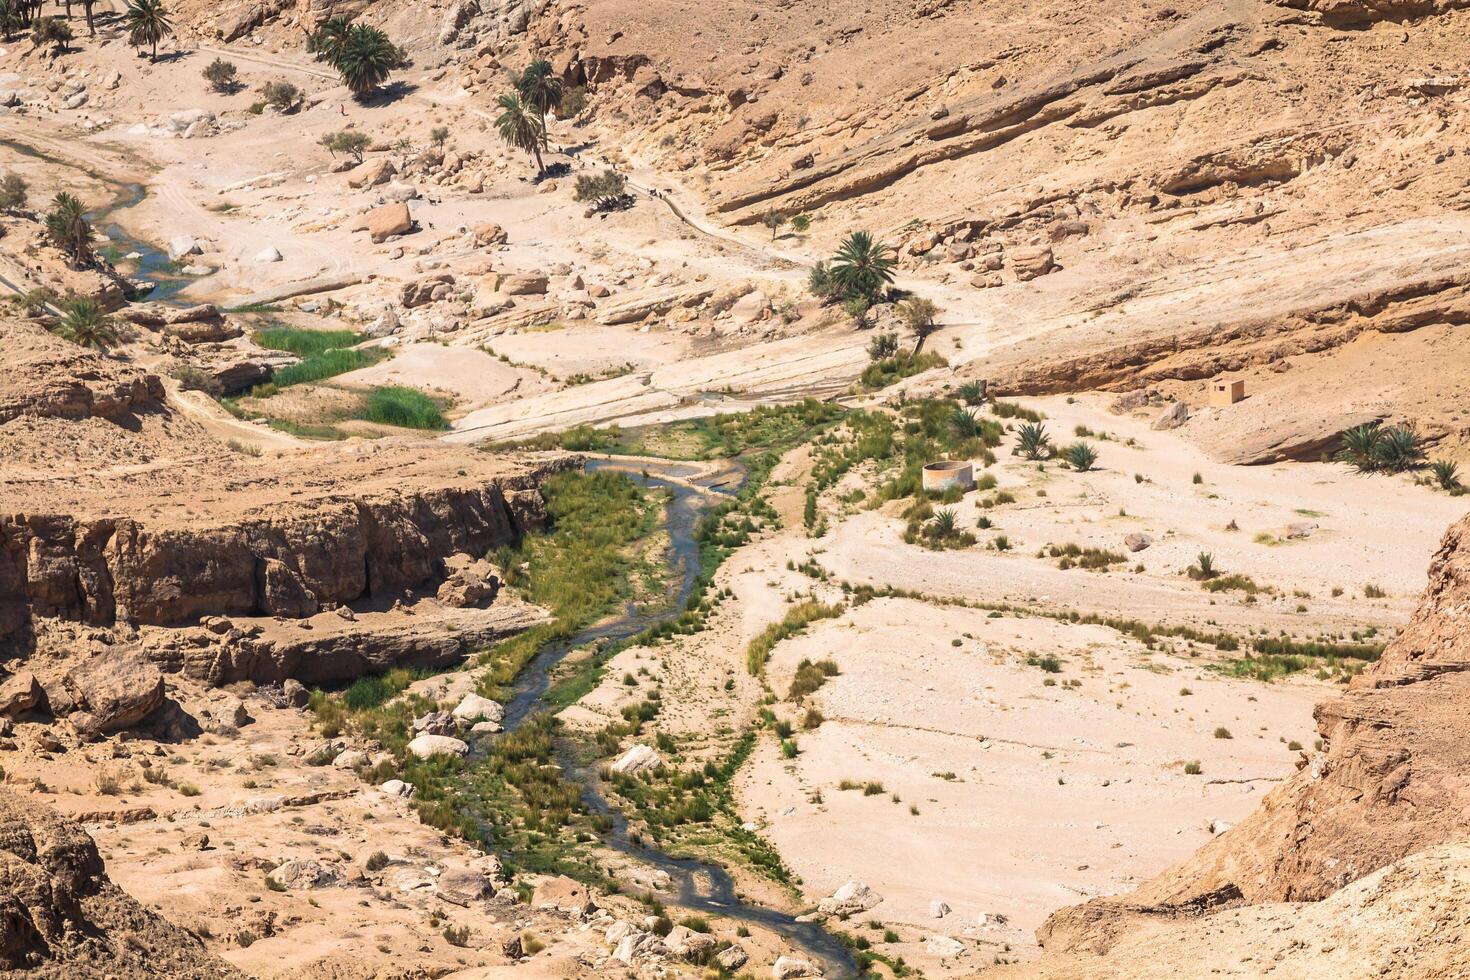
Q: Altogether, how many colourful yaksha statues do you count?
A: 0